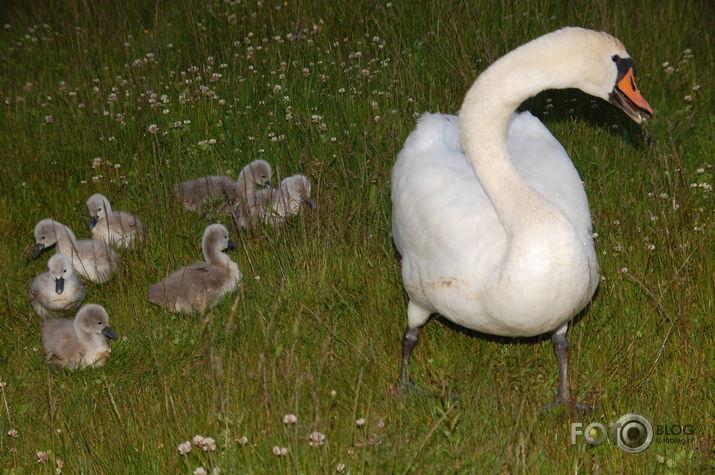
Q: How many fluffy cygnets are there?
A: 7